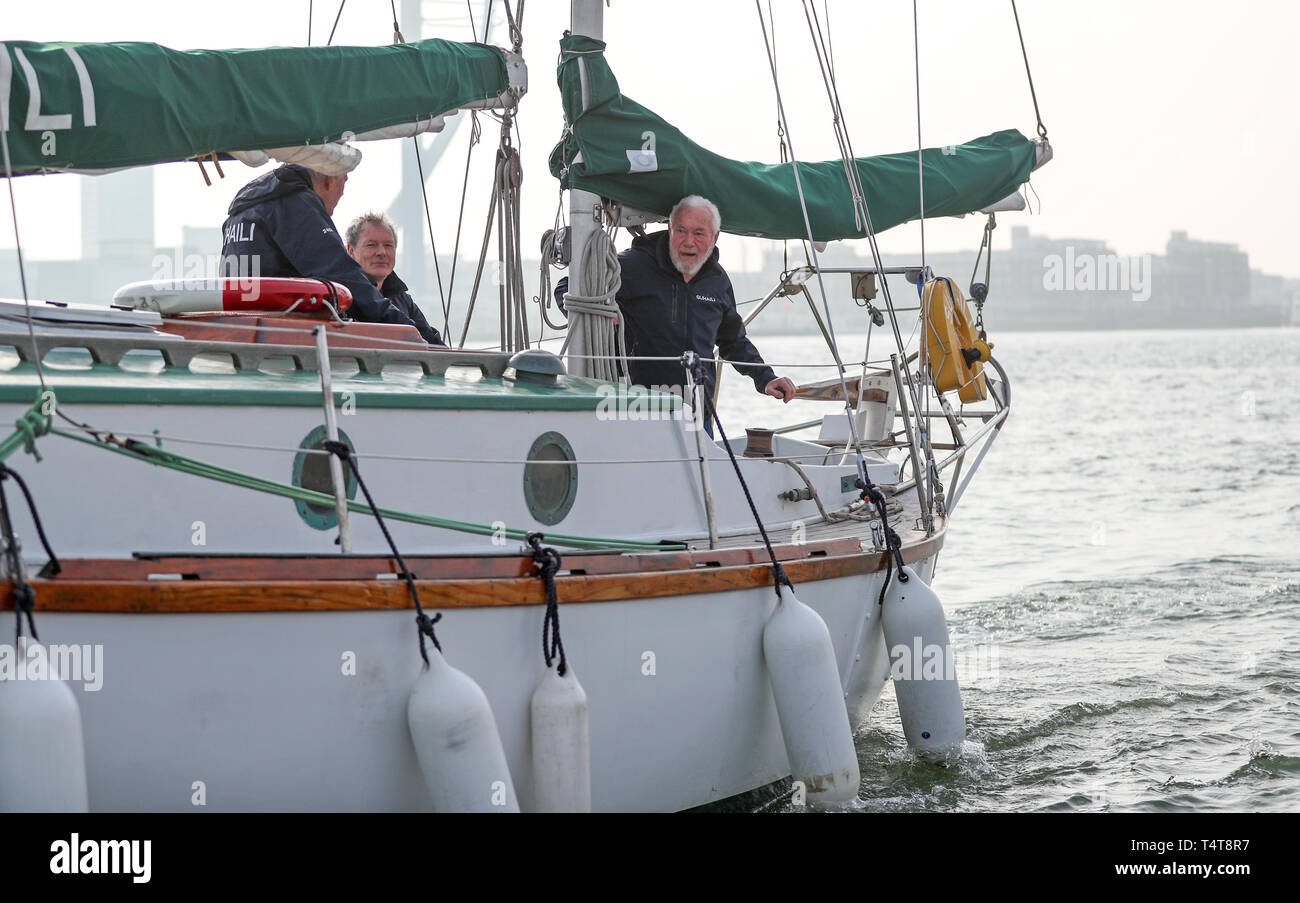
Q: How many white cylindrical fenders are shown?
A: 5